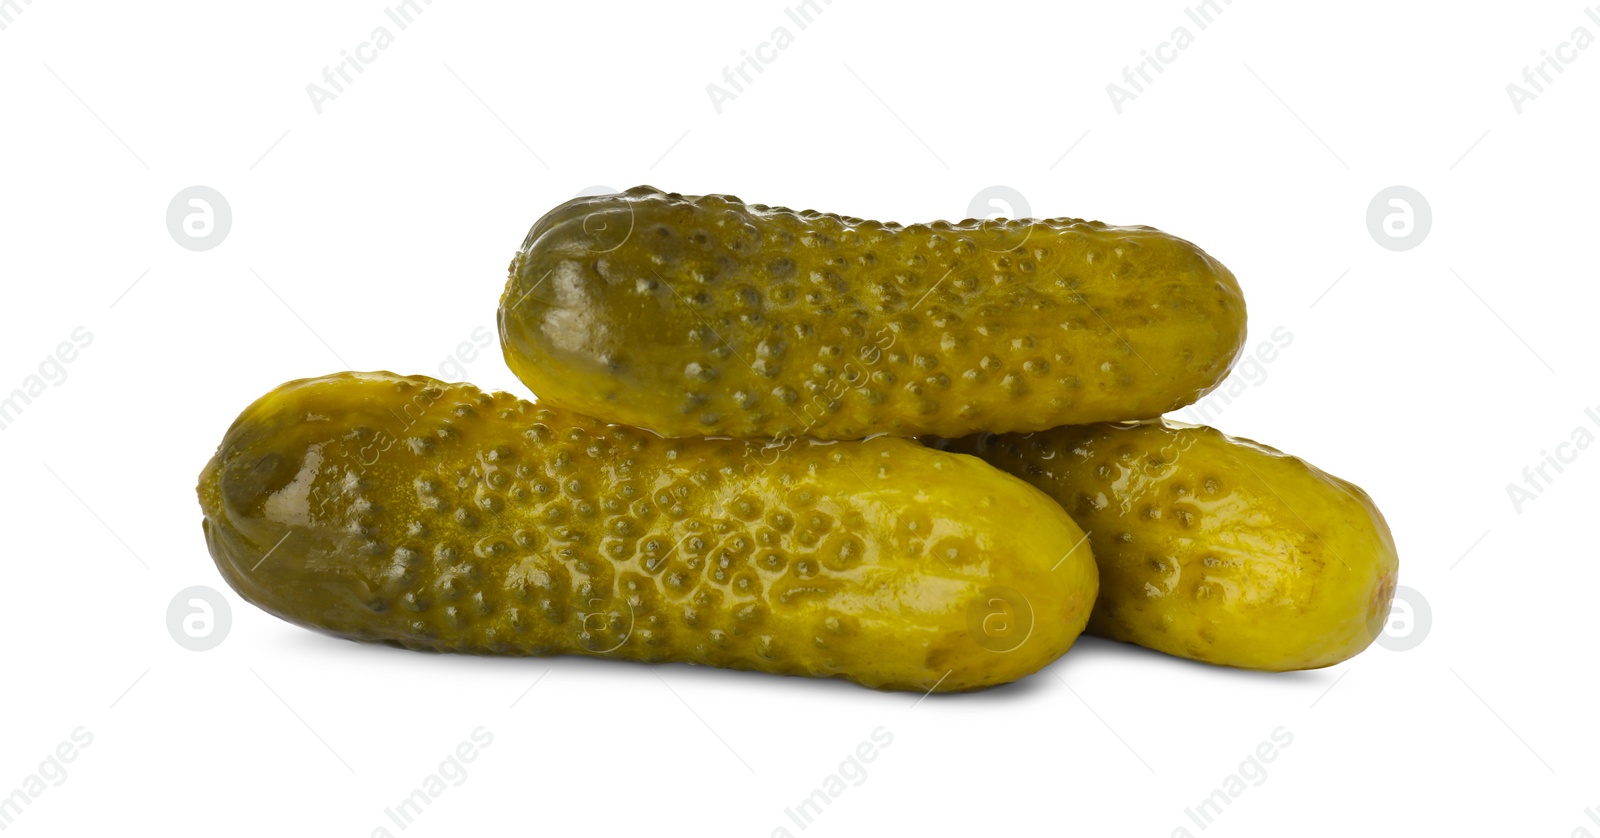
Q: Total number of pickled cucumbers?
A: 3